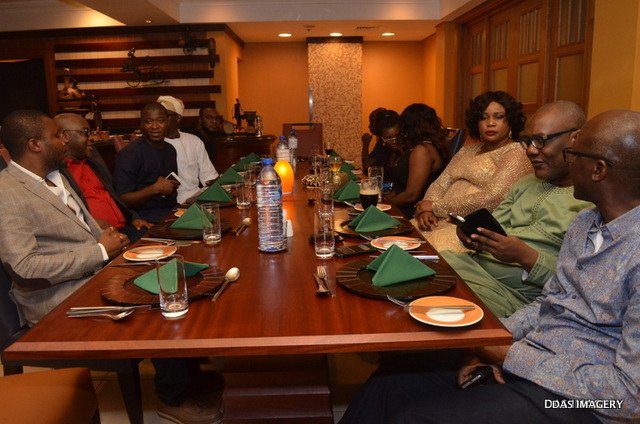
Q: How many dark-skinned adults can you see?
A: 11